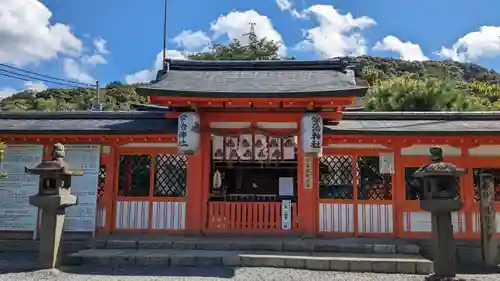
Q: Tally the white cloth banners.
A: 6